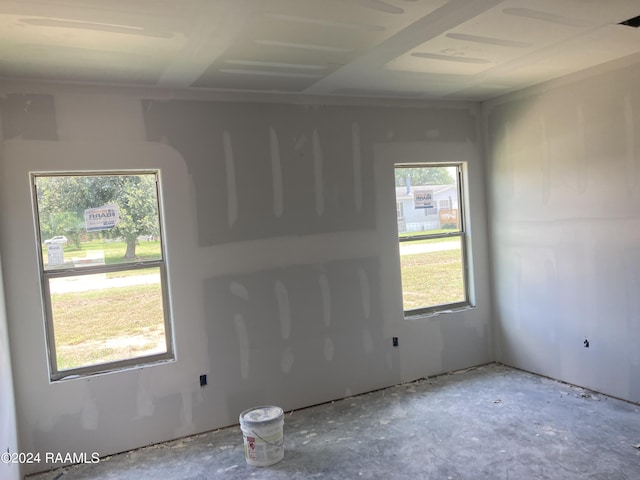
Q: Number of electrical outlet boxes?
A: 3